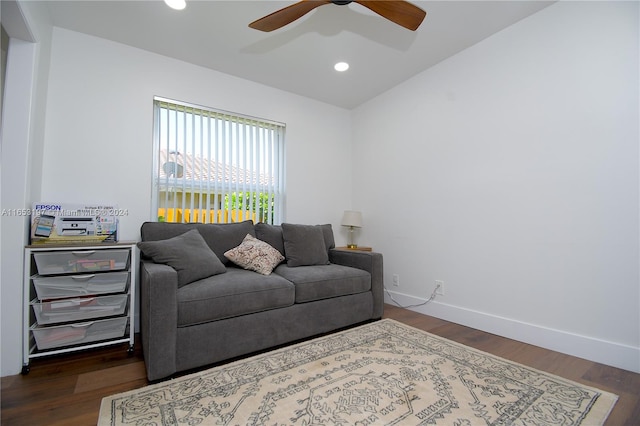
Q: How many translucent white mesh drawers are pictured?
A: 4